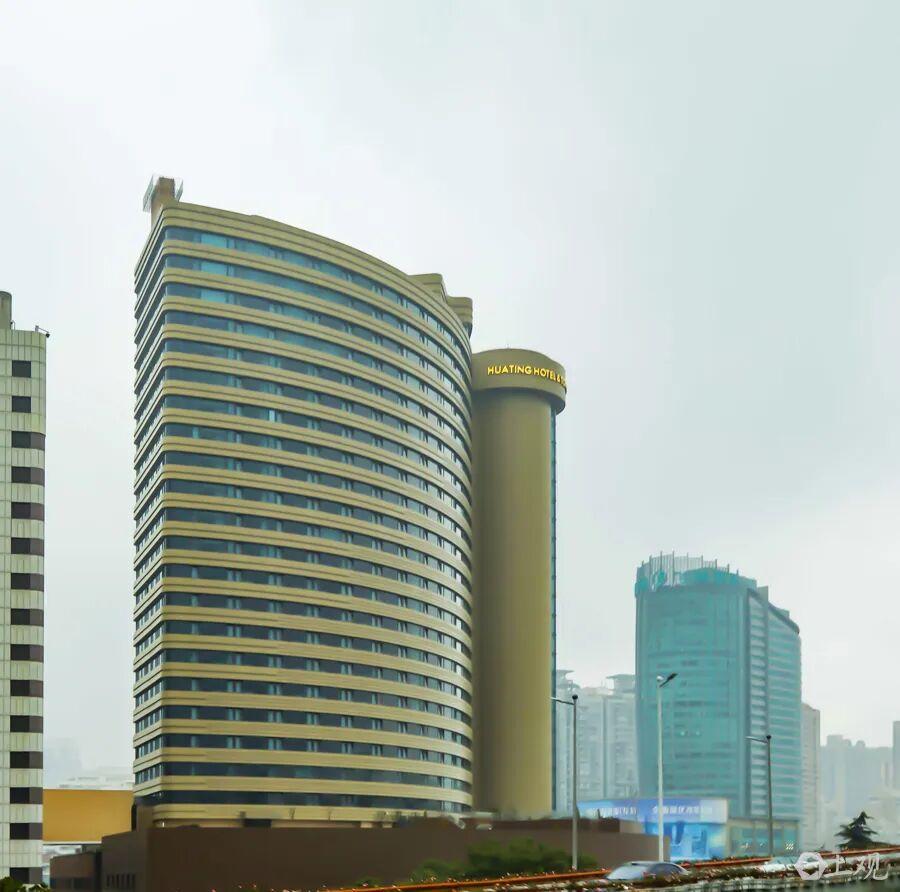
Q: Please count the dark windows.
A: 15